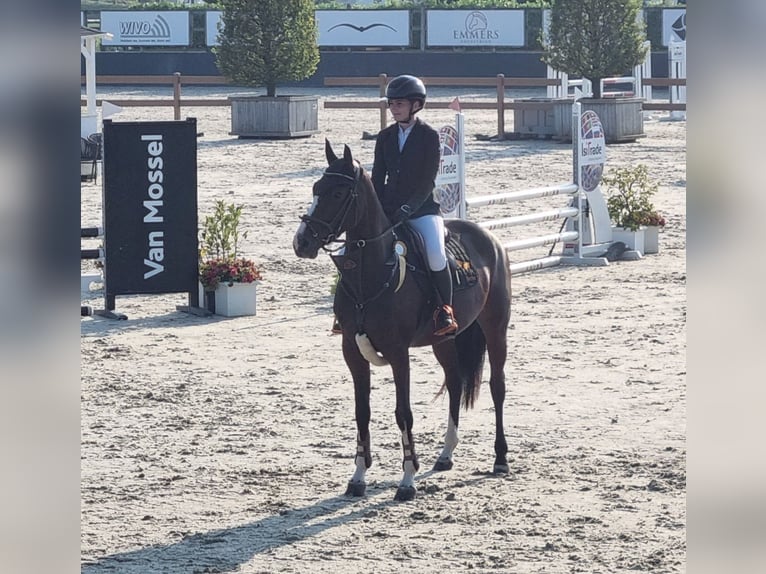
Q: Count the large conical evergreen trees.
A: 2